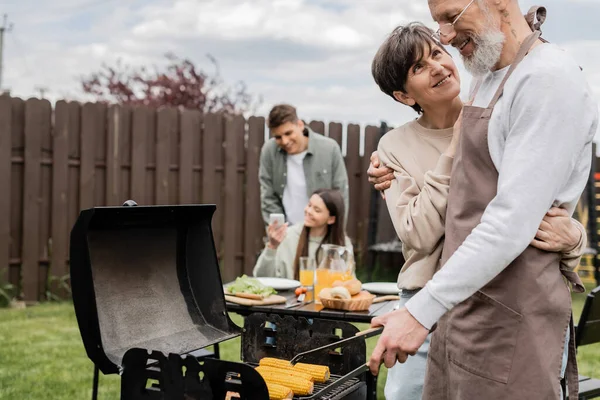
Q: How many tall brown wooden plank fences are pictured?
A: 1